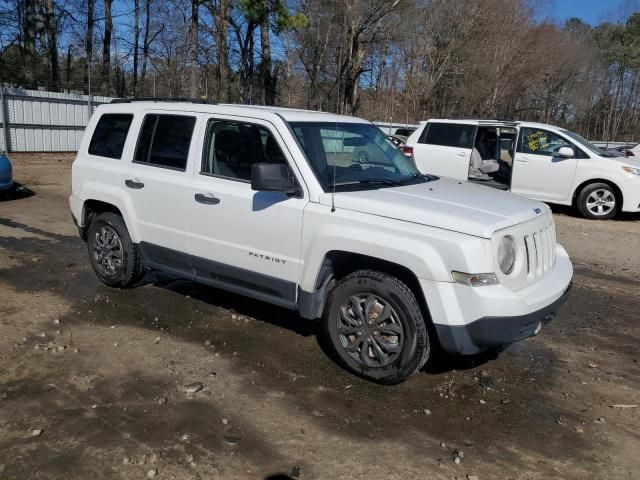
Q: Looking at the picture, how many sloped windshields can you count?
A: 2